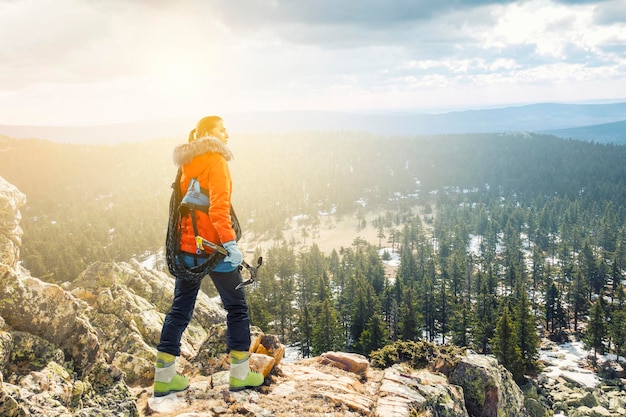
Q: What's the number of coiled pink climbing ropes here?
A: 0